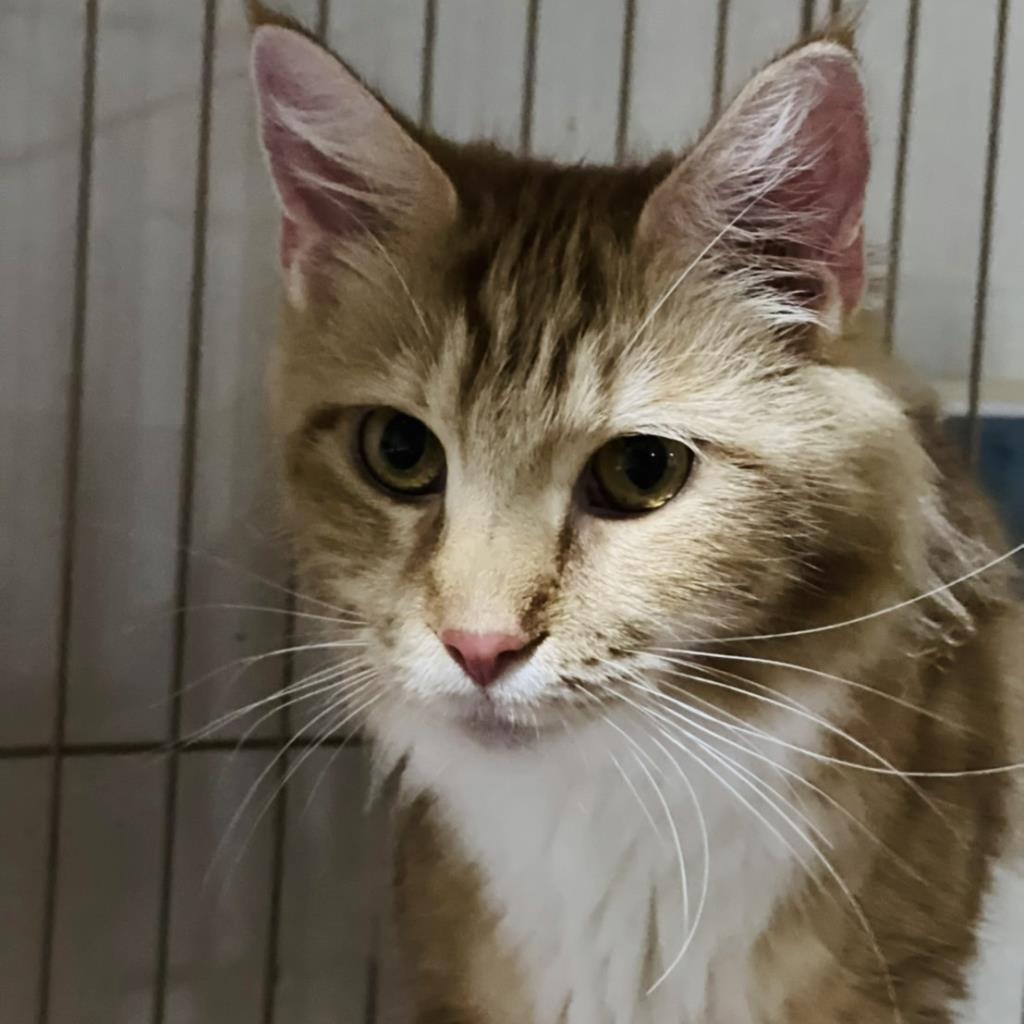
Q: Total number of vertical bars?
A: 11